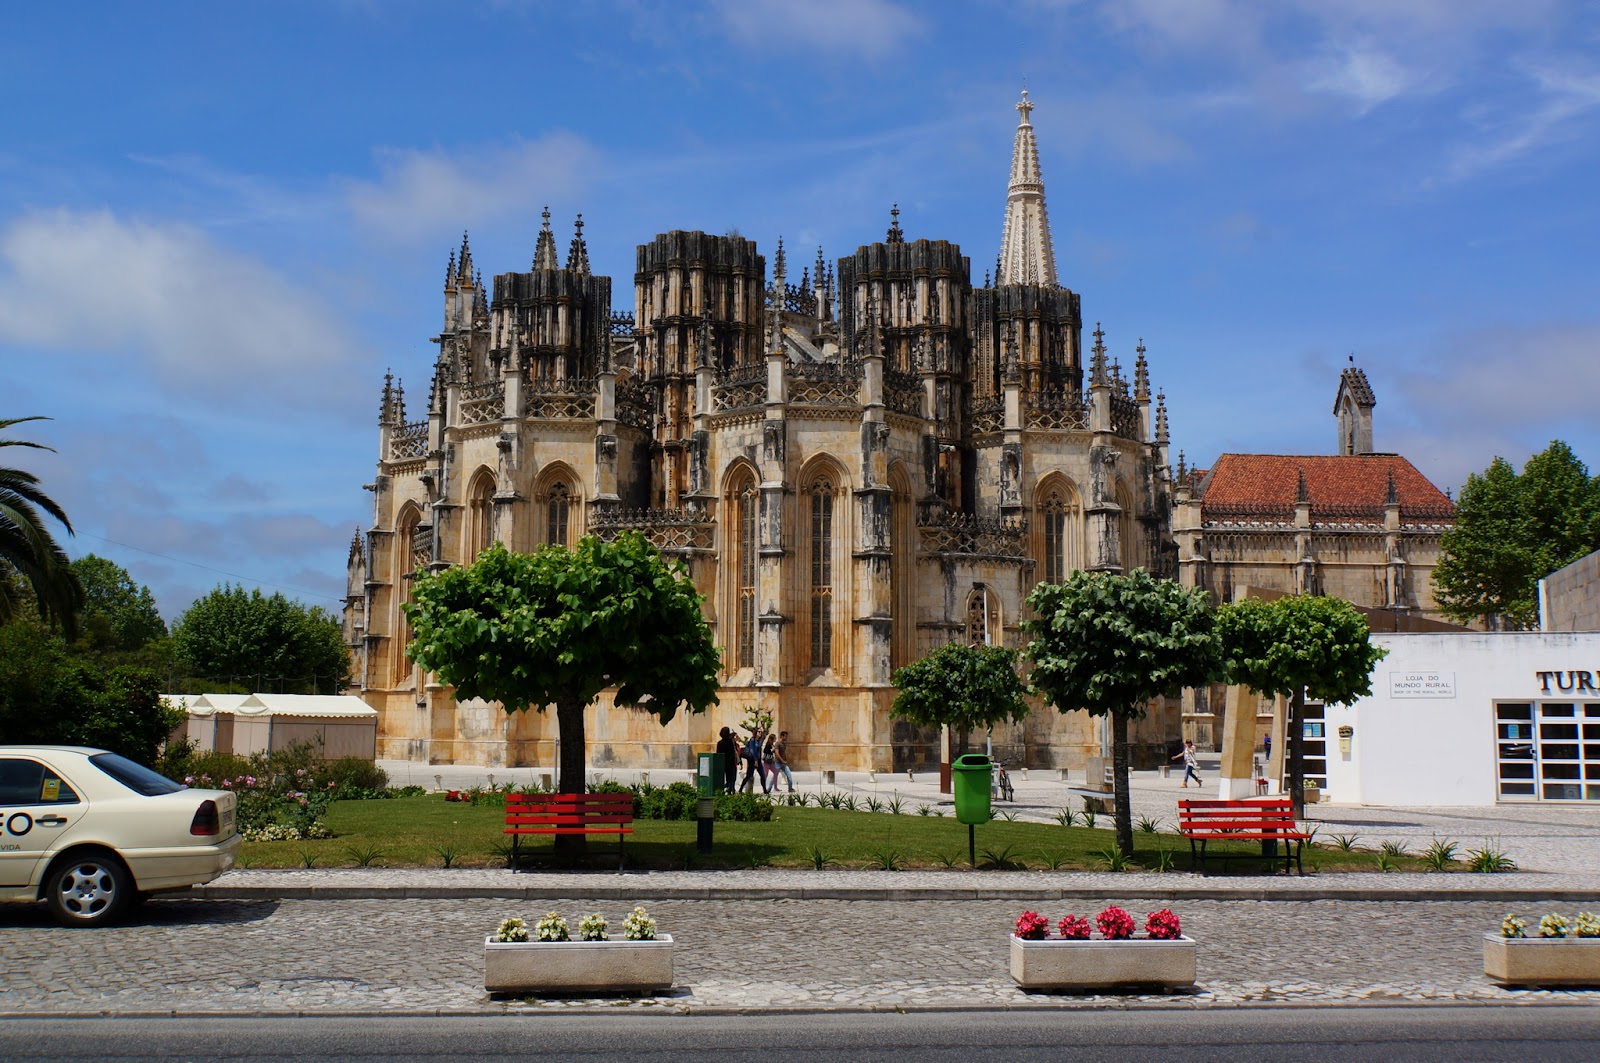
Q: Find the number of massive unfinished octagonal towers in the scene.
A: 4